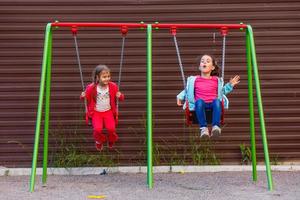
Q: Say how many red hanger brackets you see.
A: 4